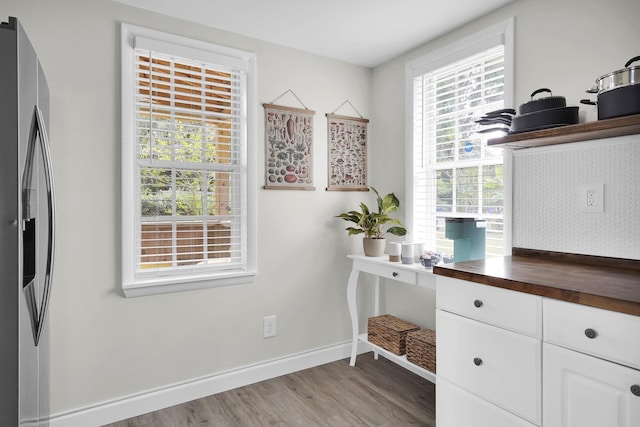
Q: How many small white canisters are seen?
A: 3